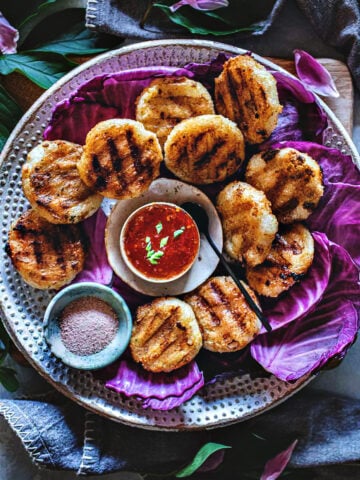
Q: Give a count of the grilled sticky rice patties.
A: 11